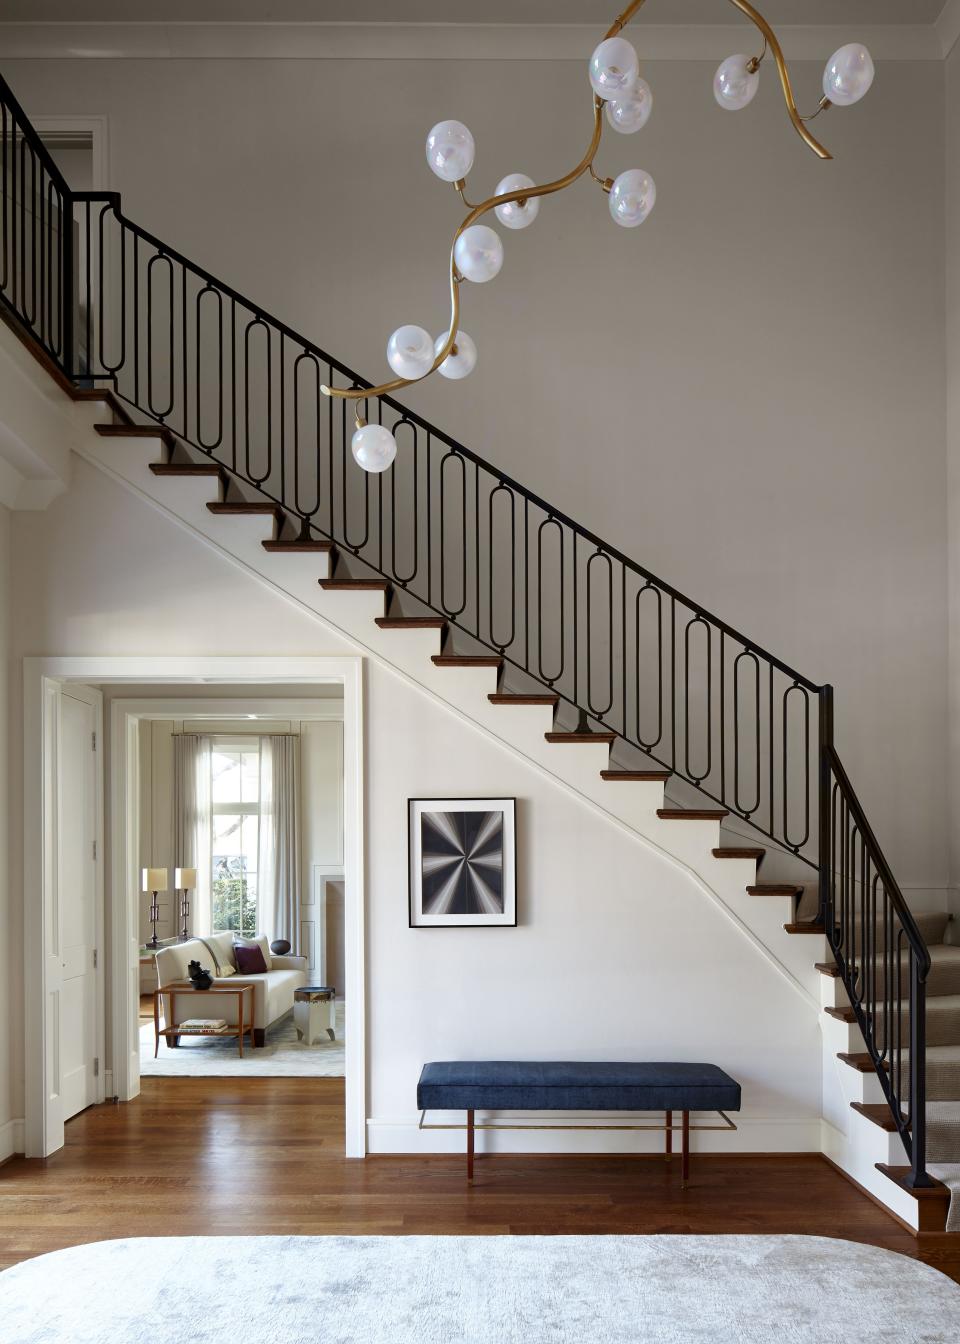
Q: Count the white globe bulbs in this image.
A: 11